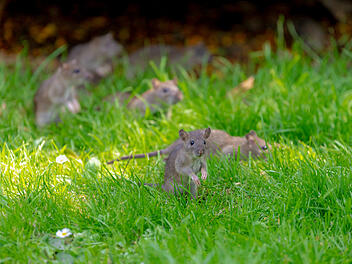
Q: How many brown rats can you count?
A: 6